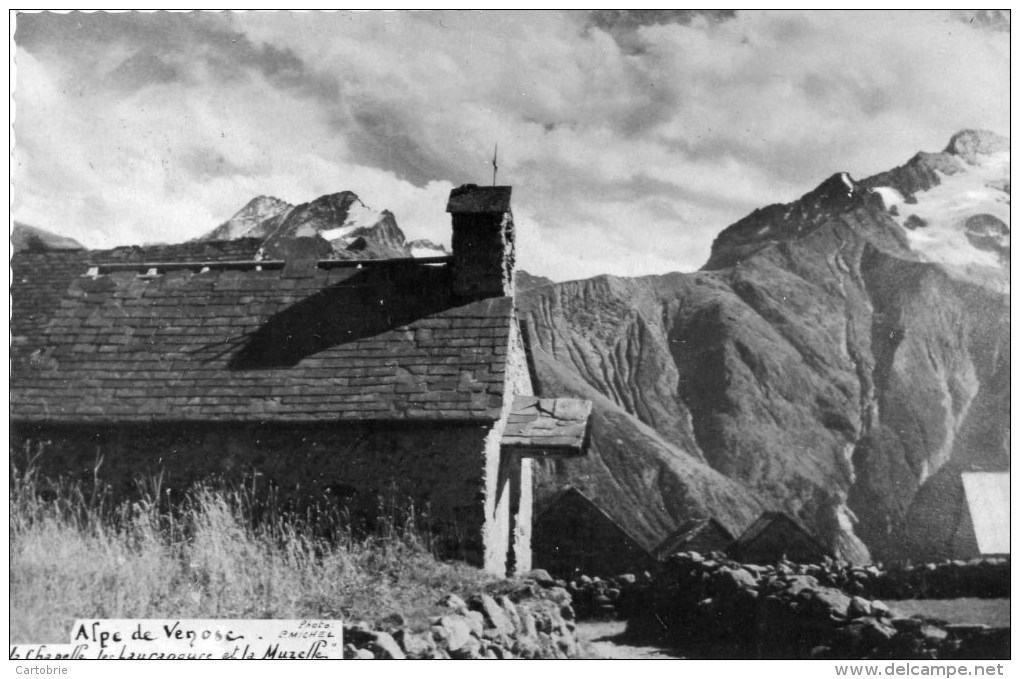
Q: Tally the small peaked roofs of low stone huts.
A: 3